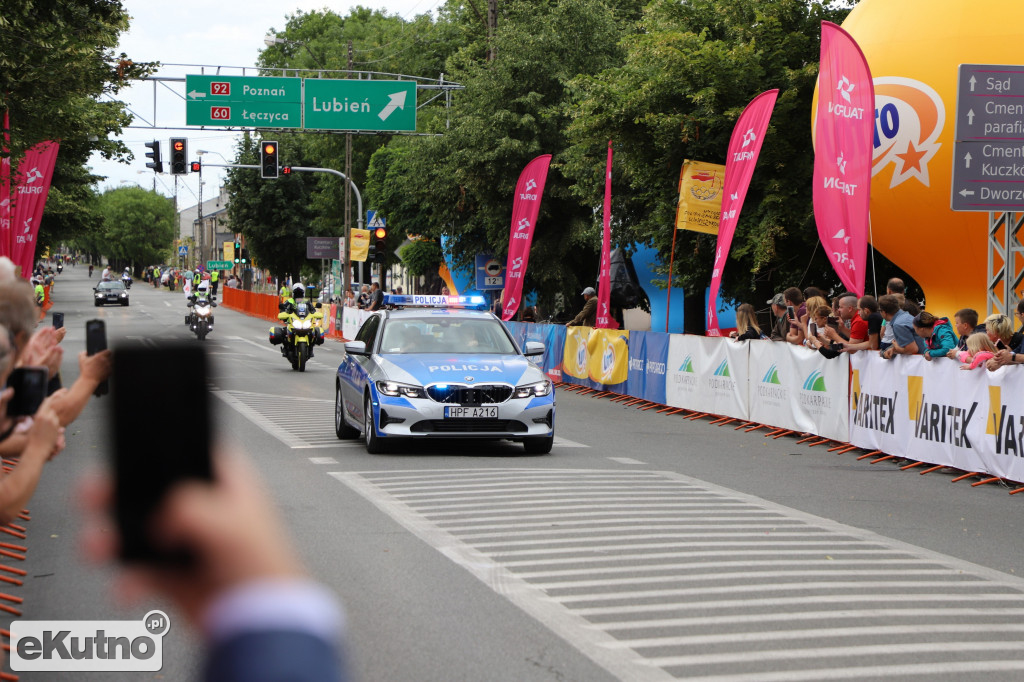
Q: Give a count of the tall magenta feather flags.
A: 6